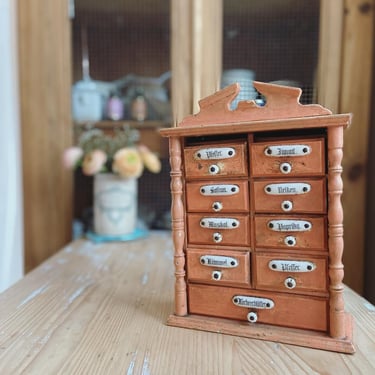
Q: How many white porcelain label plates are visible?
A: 9